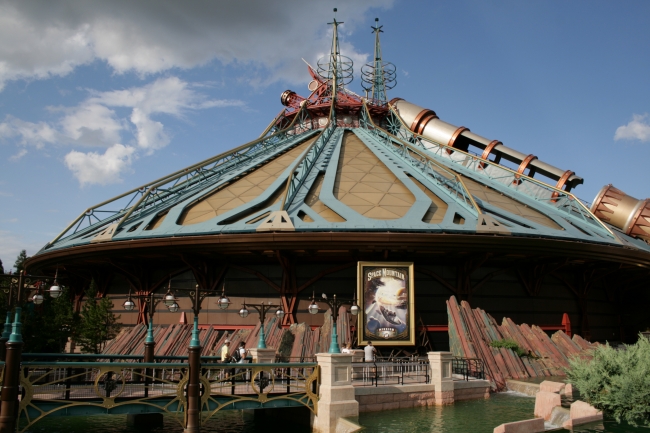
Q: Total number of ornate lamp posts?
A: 6